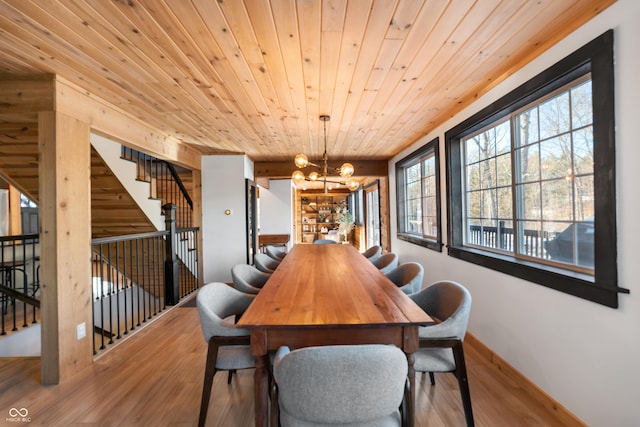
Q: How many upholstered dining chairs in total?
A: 10